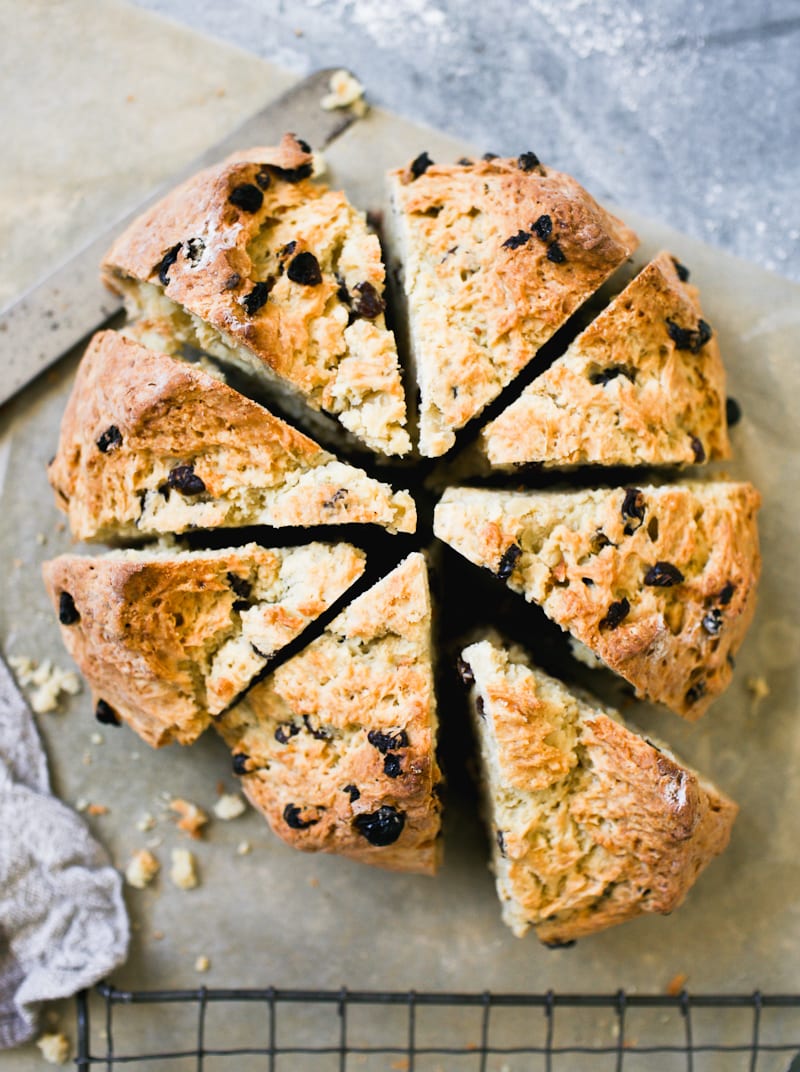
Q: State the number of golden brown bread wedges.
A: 8